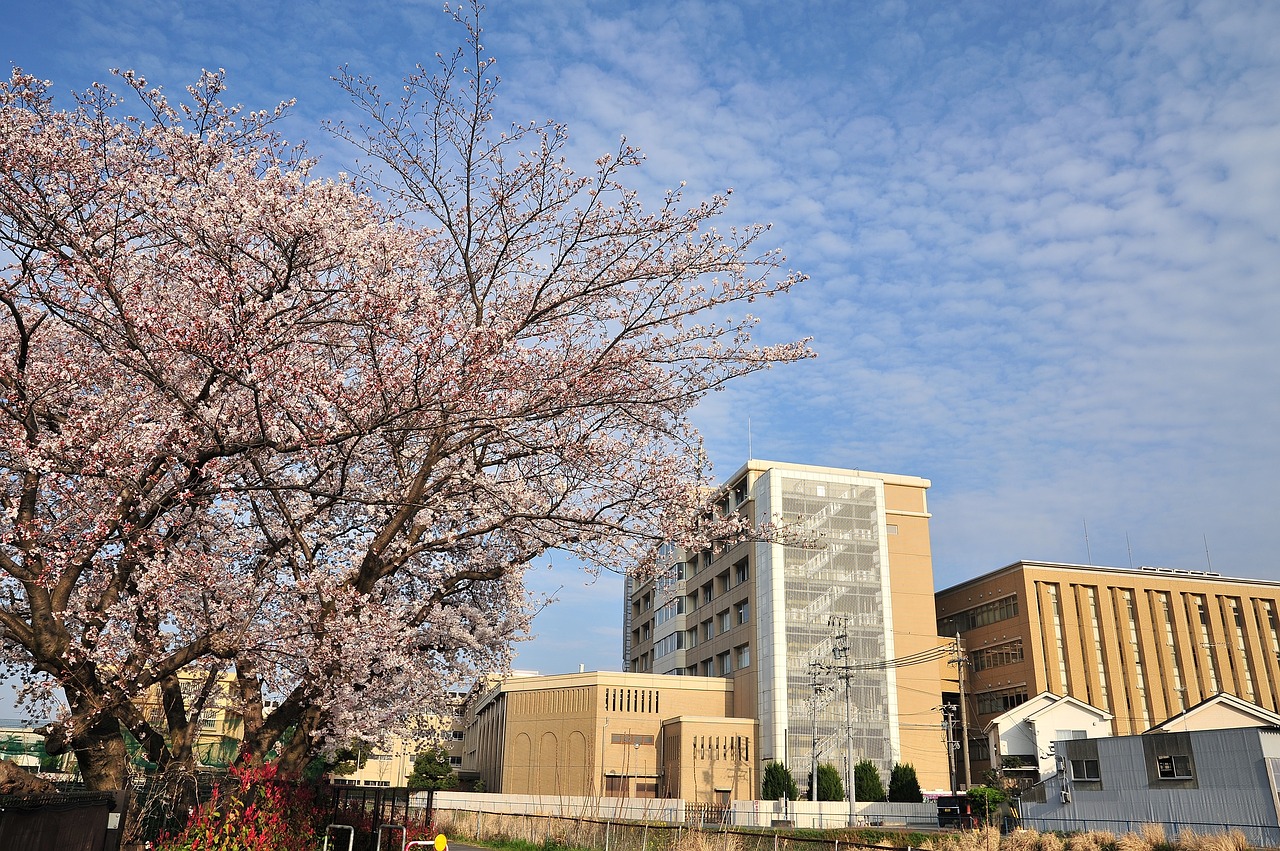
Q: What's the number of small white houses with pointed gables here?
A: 2